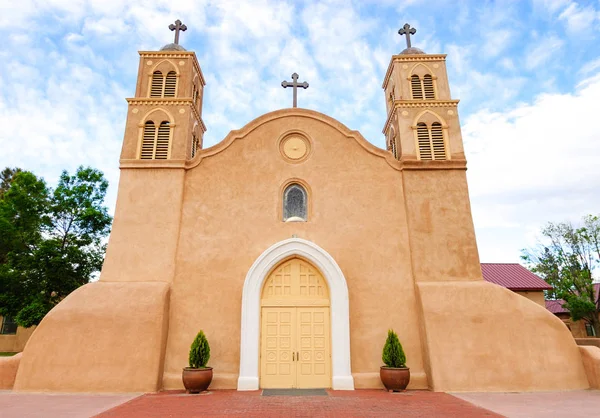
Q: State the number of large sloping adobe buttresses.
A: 2